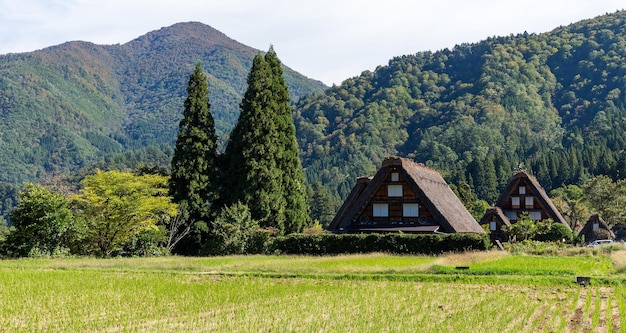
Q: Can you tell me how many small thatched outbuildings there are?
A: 2